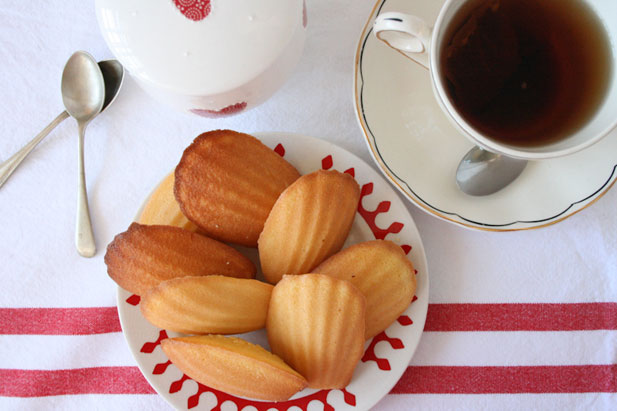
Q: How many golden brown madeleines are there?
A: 8